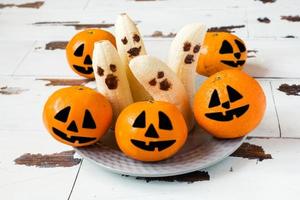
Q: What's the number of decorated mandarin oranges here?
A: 5